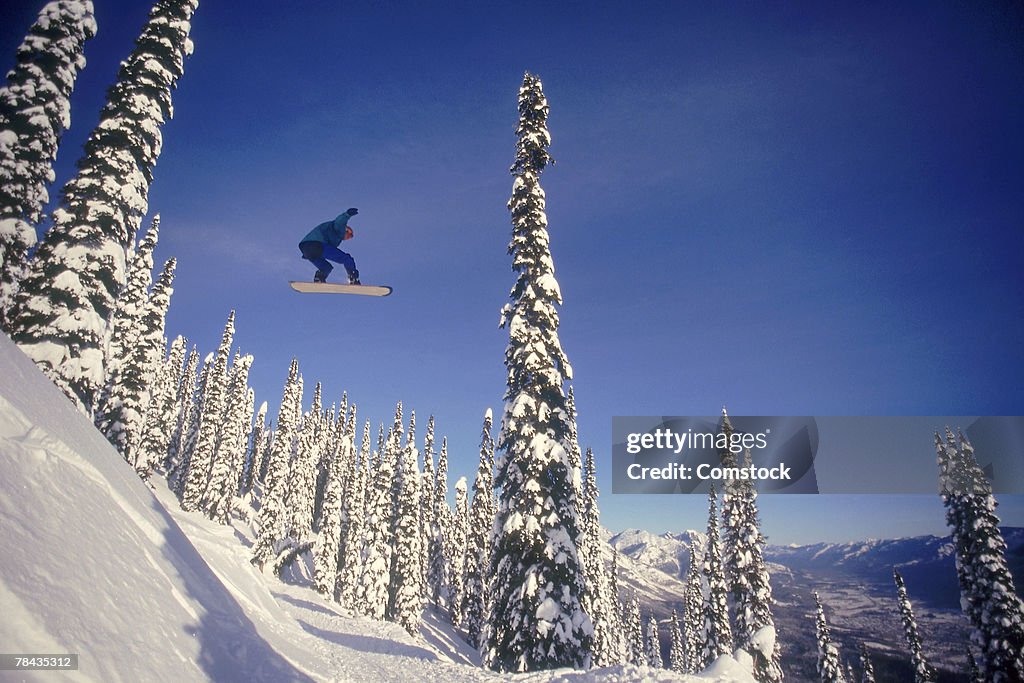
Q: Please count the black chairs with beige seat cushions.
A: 0